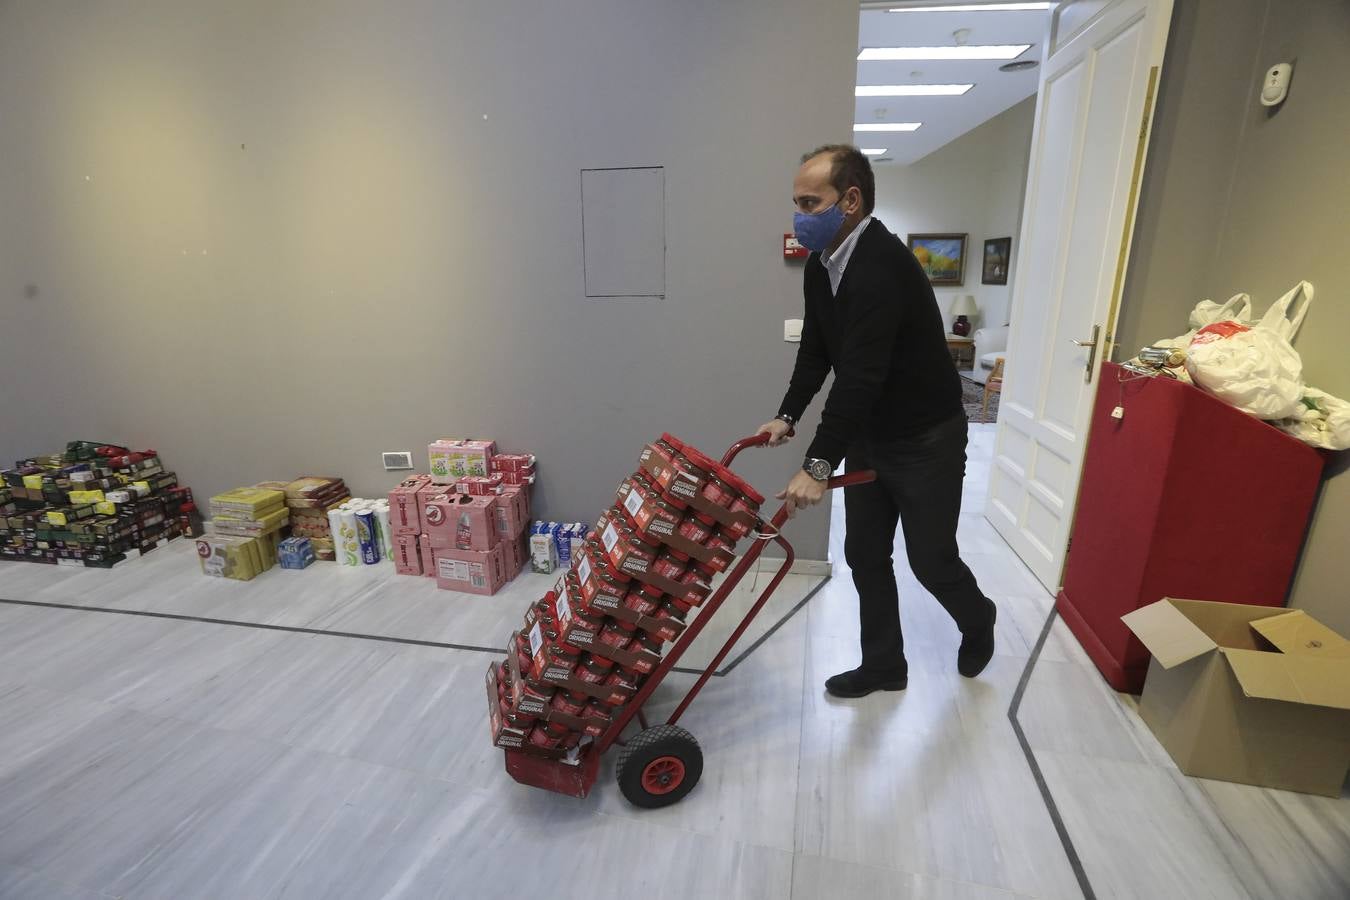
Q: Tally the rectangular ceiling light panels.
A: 5